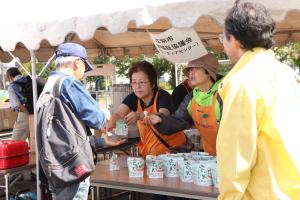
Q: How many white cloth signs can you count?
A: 1